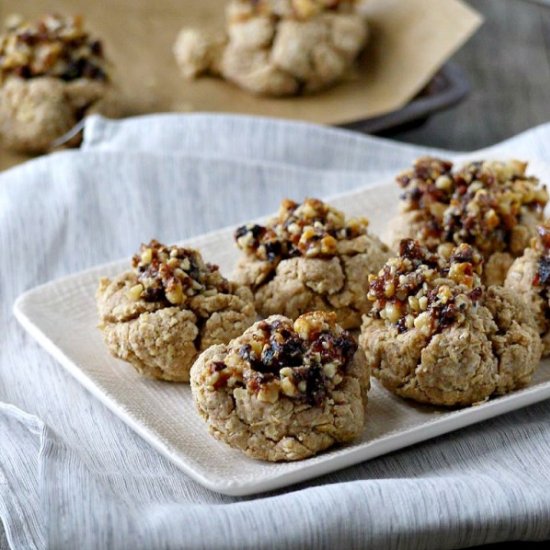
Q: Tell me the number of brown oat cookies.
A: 8